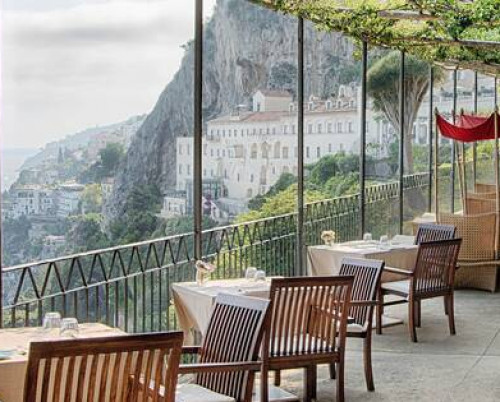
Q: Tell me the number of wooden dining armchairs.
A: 6